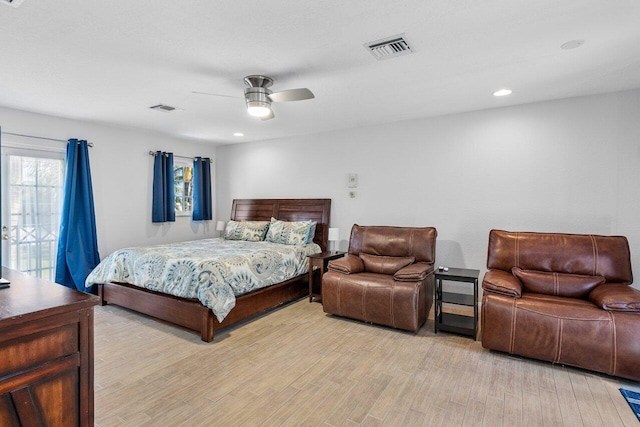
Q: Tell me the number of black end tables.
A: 1